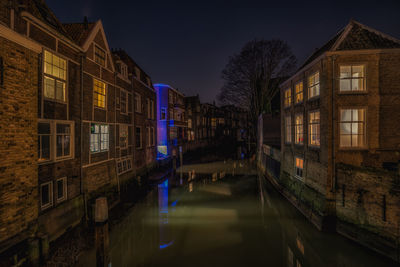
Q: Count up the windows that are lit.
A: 12